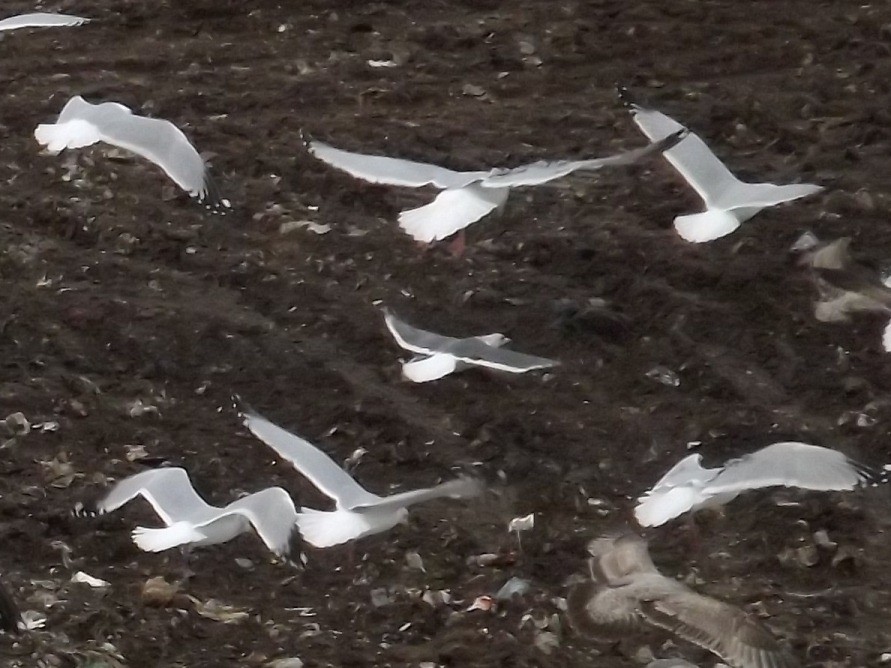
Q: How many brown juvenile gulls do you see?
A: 1